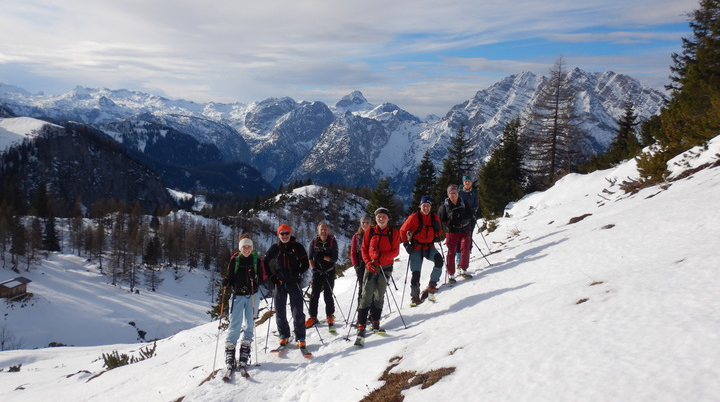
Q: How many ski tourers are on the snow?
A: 8